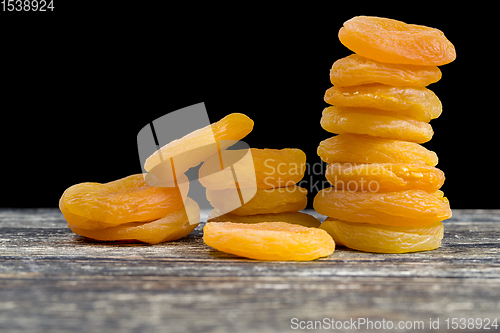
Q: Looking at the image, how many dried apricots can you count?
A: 15